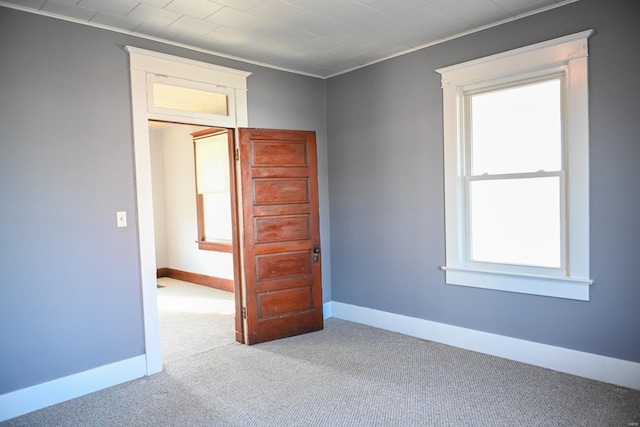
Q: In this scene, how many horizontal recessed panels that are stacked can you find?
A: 5